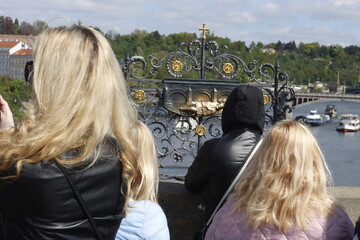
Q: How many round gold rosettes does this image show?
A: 5